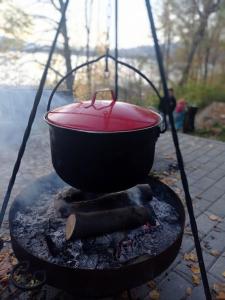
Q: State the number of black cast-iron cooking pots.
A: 1